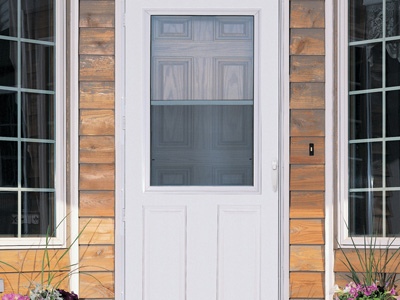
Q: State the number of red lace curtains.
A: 0